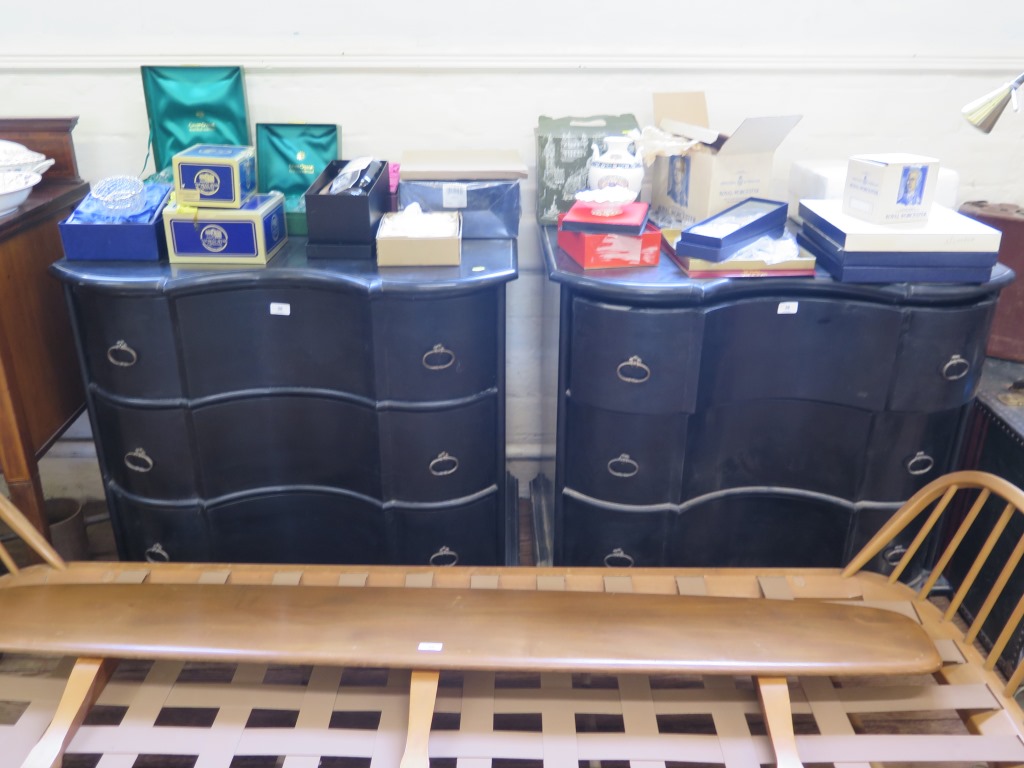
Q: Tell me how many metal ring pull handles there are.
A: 12